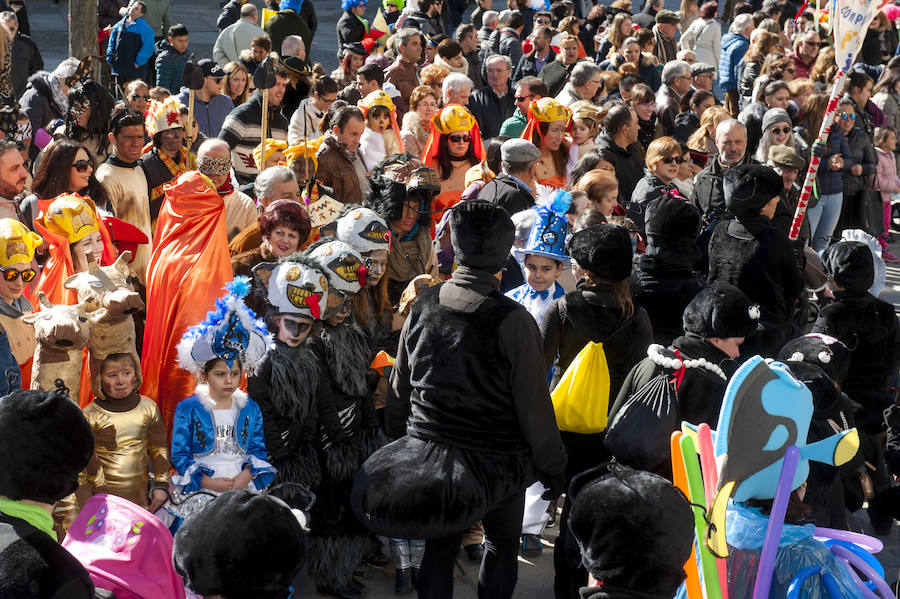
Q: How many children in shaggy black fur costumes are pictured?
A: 3